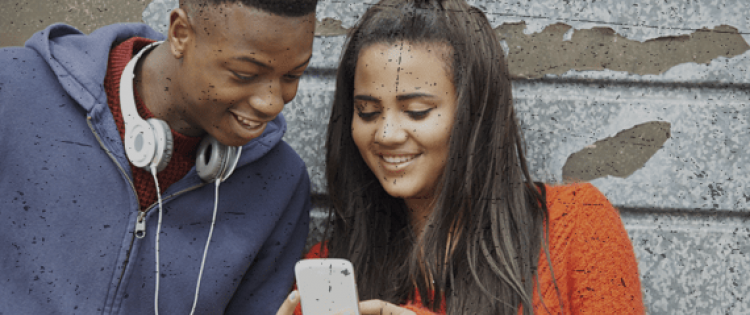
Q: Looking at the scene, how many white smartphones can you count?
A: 1